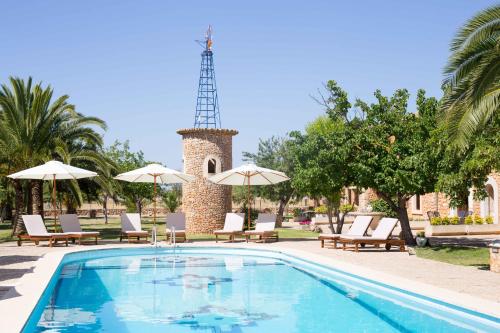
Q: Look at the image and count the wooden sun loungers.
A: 8